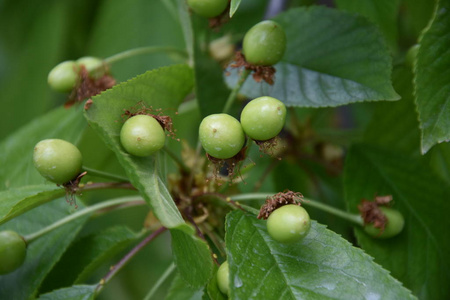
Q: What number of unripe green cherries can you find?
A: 12